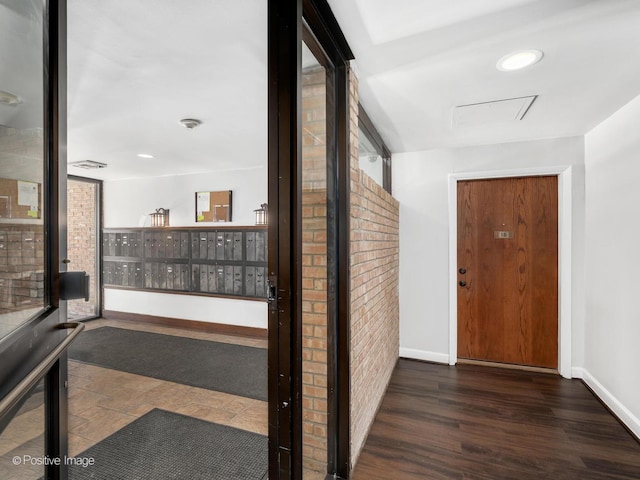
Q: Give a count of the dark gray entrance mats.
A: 2